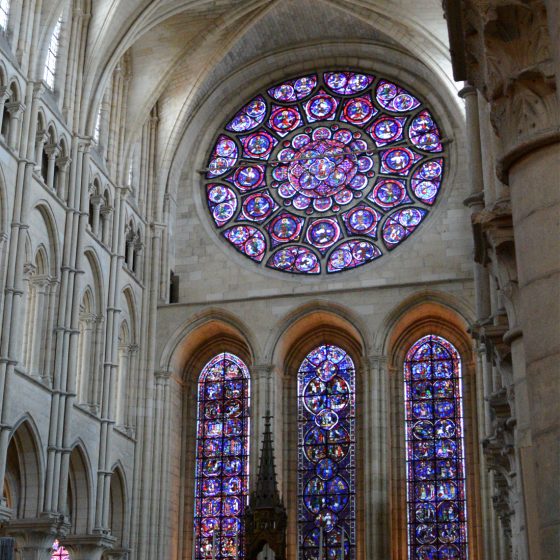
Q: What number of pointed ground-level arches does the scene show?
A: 3